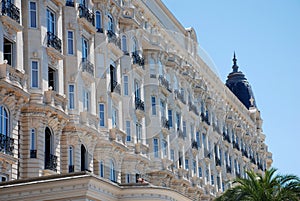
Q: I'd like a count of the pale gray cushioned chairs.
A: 0